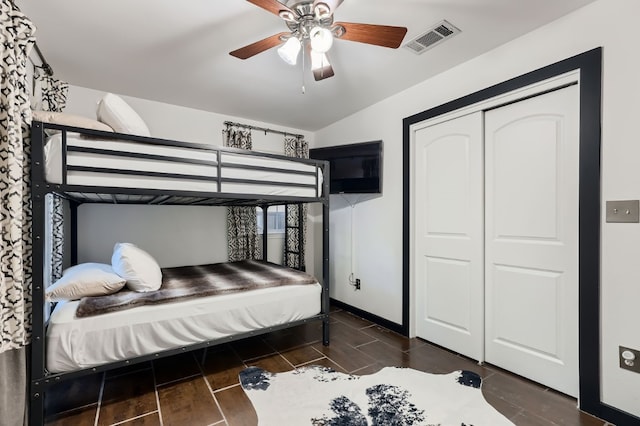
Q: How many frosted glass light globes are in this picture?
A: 3